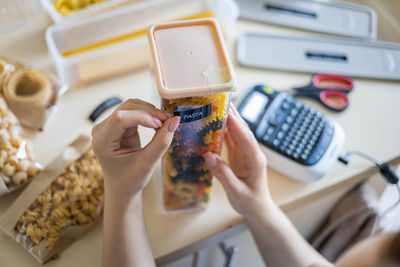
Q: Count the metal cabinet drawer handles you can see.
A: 1